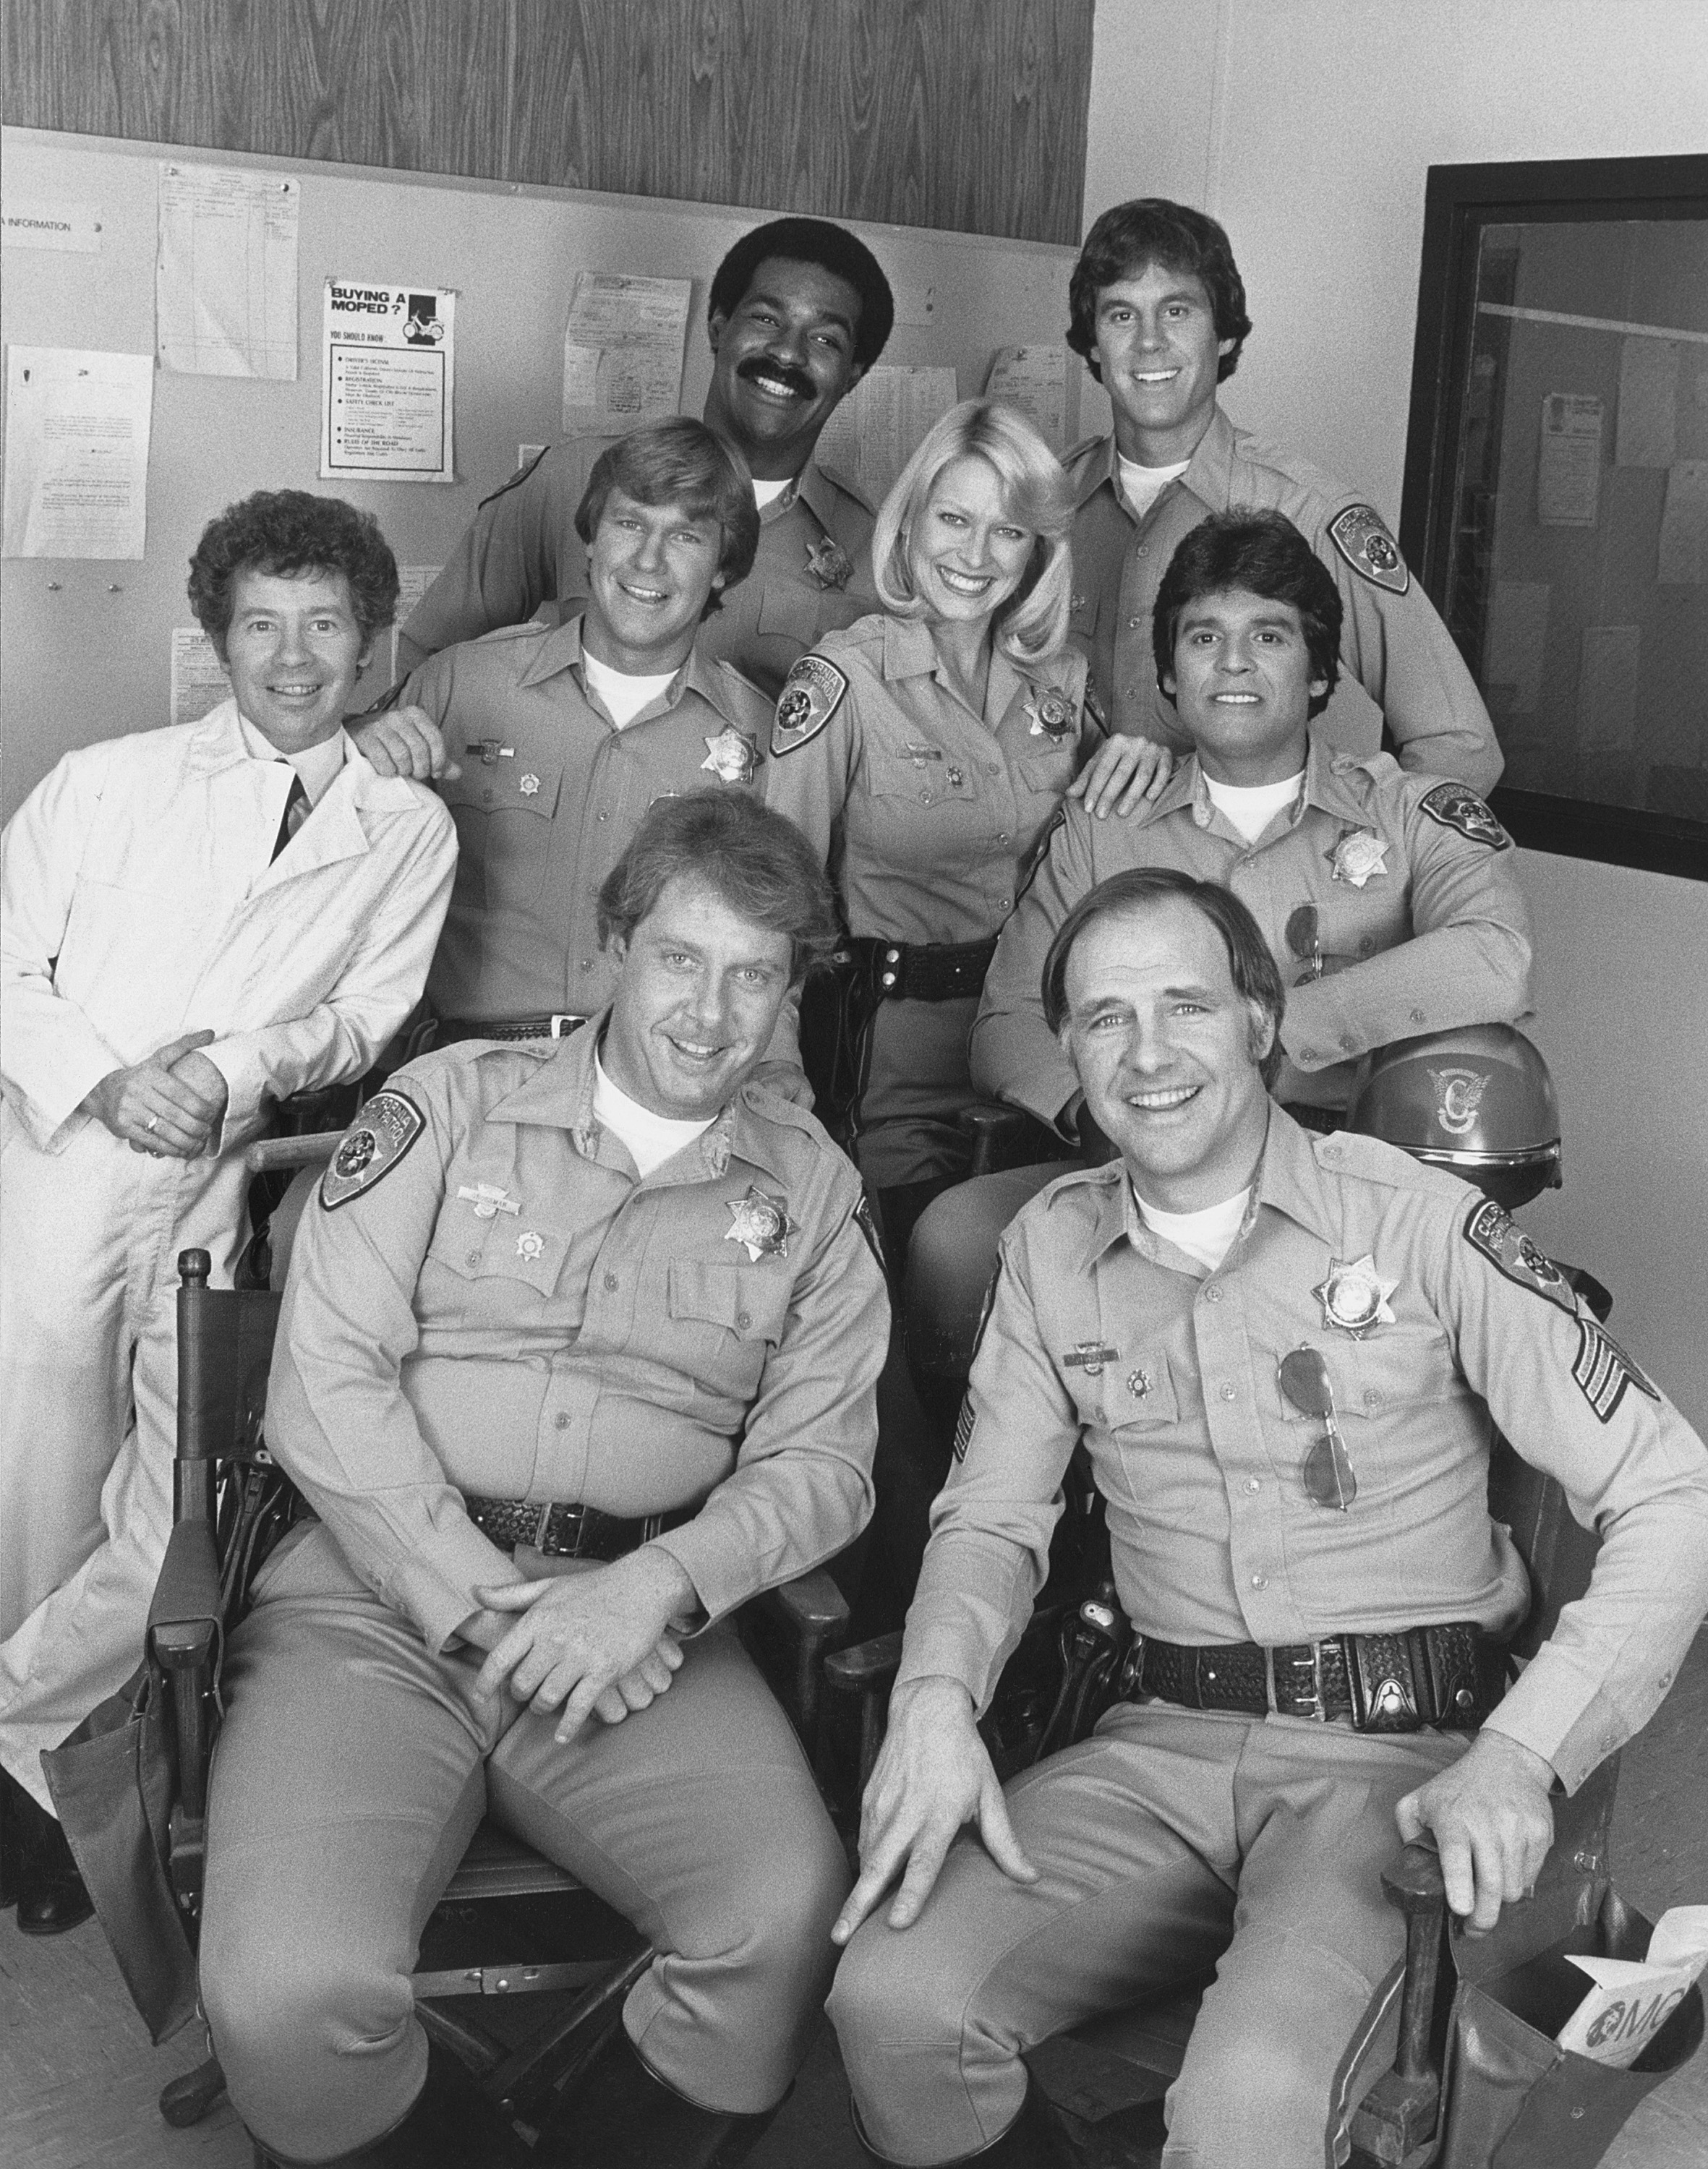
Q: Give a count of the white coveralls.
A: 1